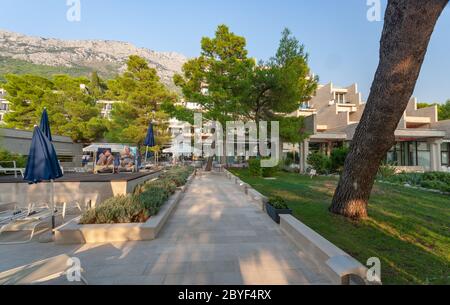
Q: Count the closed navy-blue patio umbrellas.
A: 3